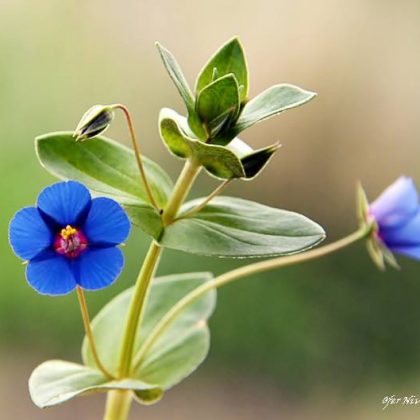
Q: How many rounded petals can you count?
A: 5